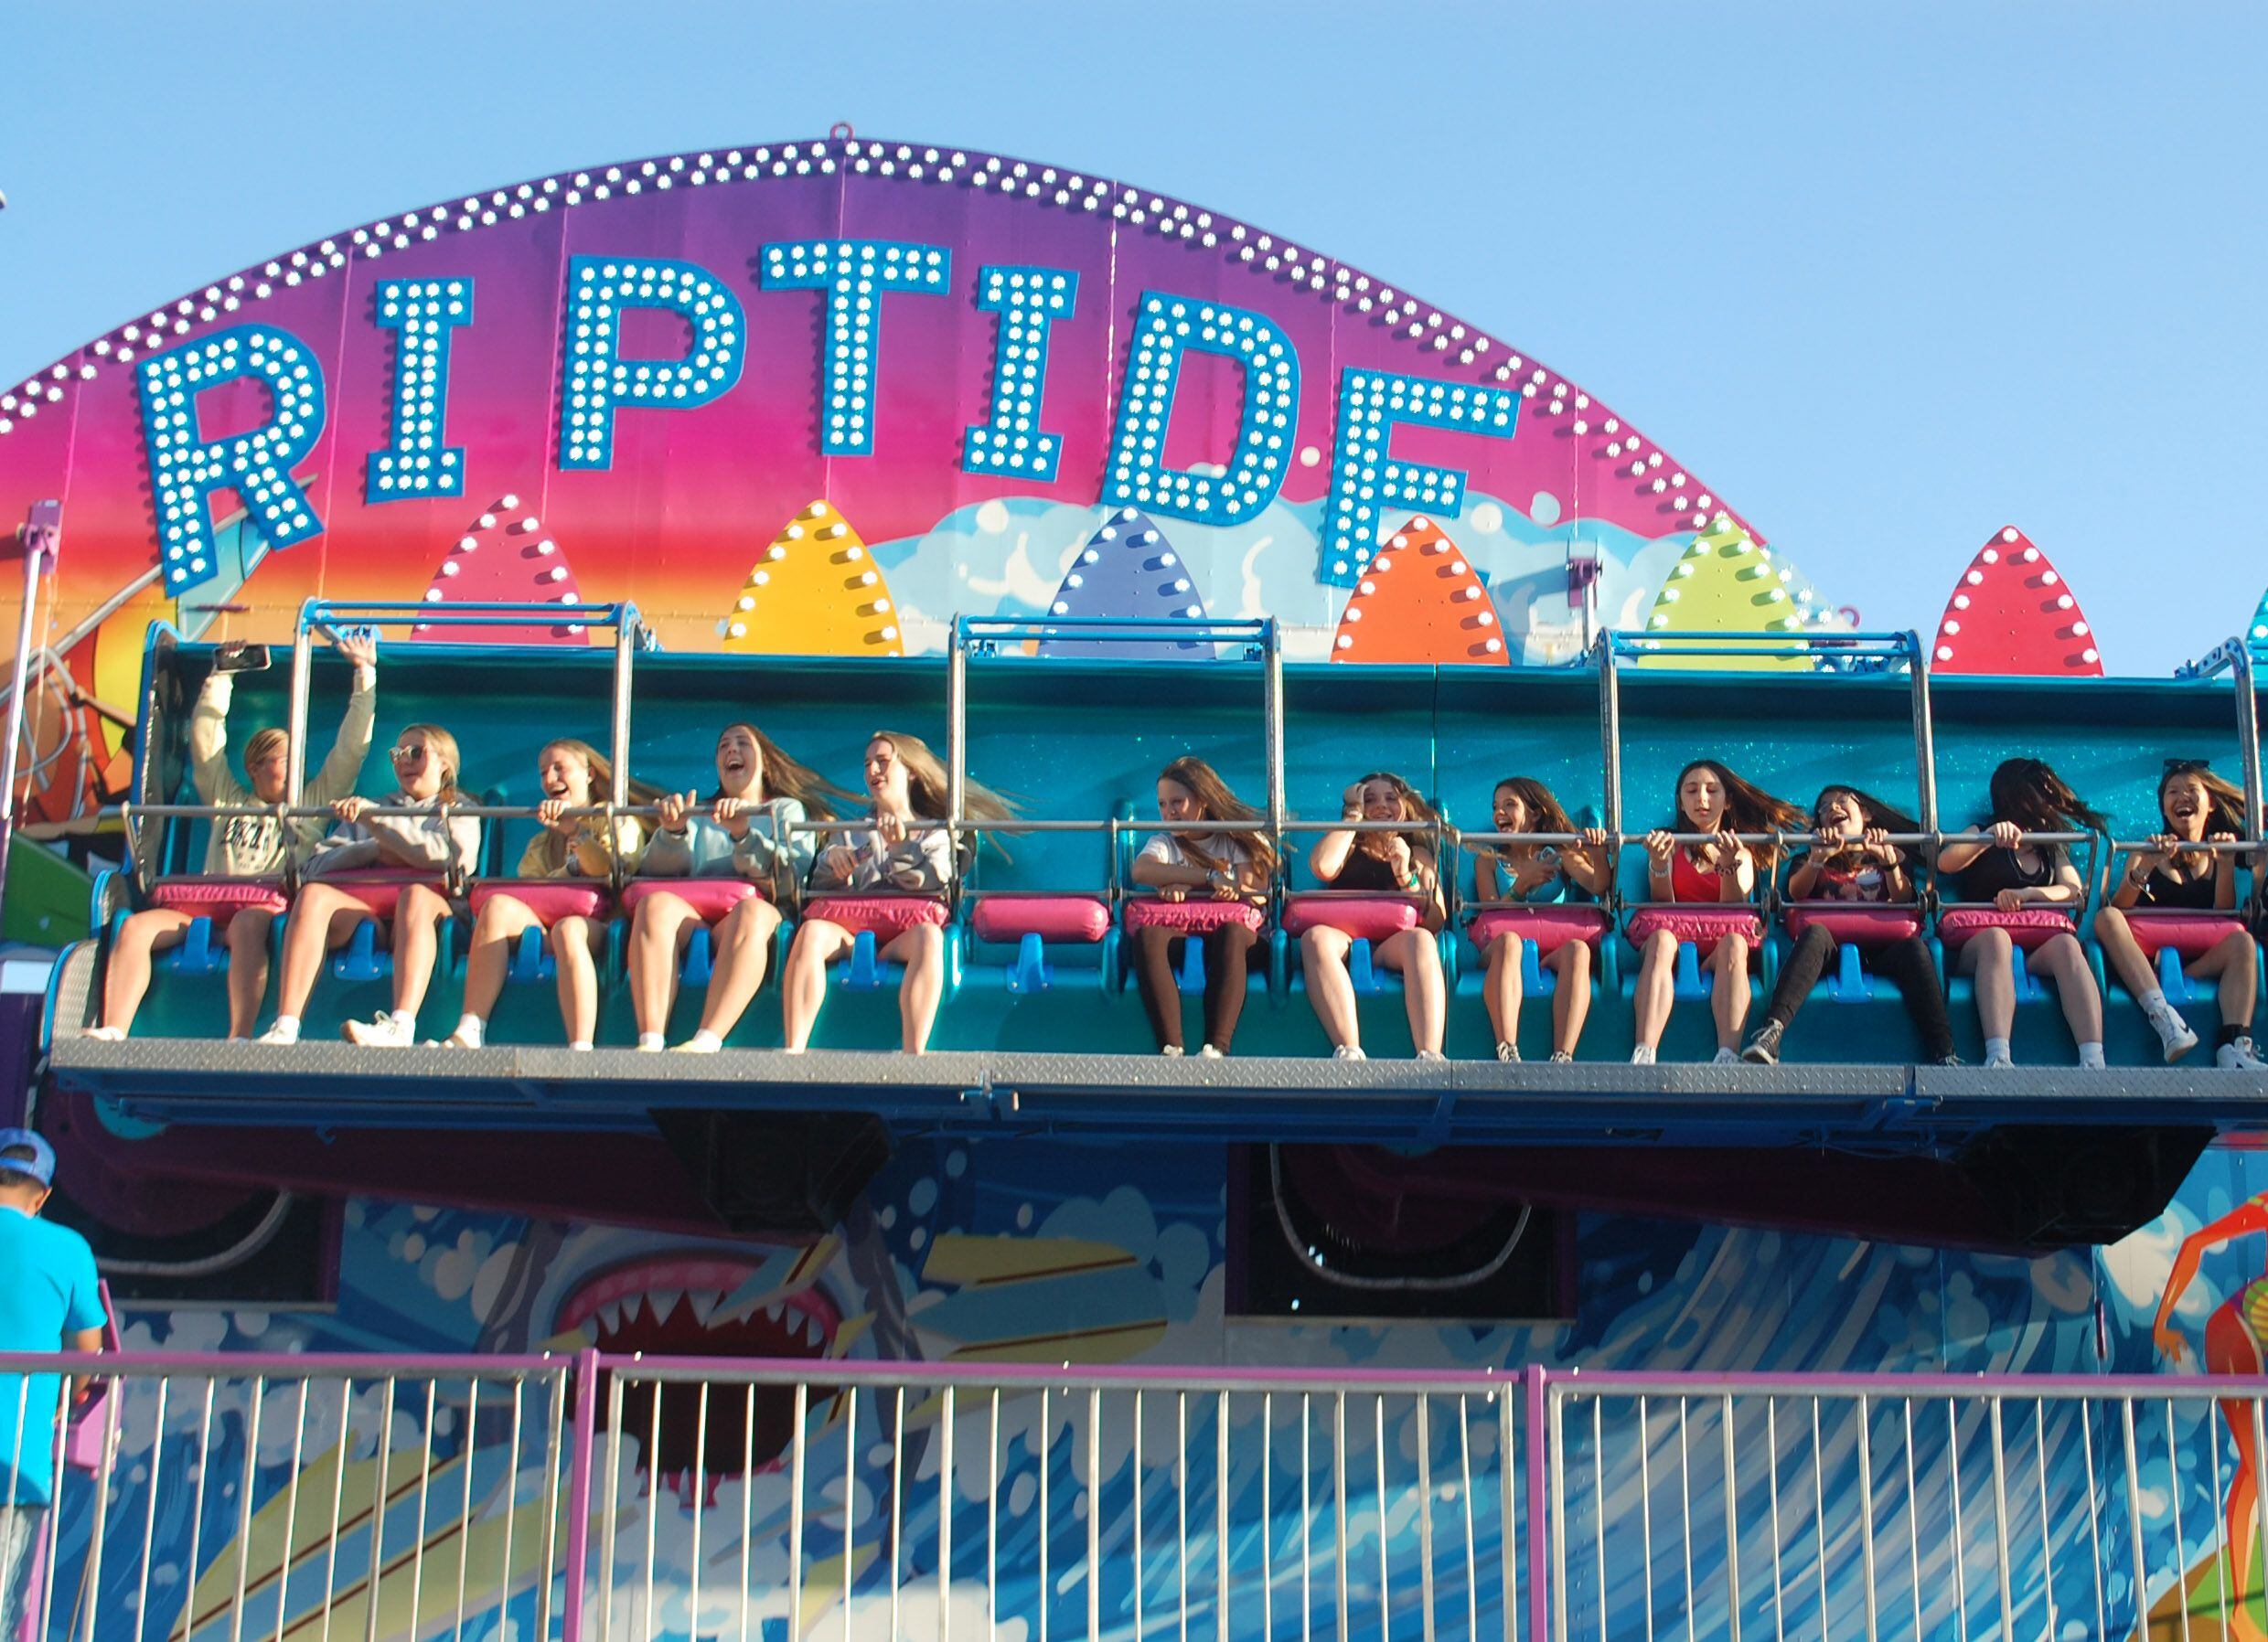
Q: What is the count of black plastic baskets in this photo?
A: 0